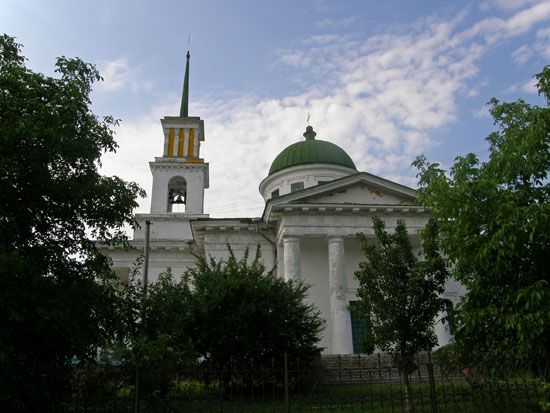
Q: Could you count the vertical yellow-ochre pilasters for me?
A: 3